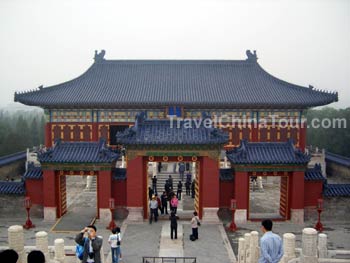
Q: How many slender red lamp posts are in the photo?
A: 4